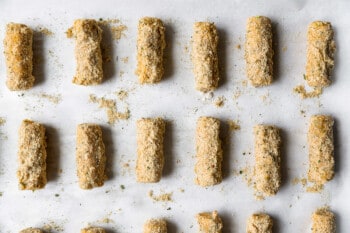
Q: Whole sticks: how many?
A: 12